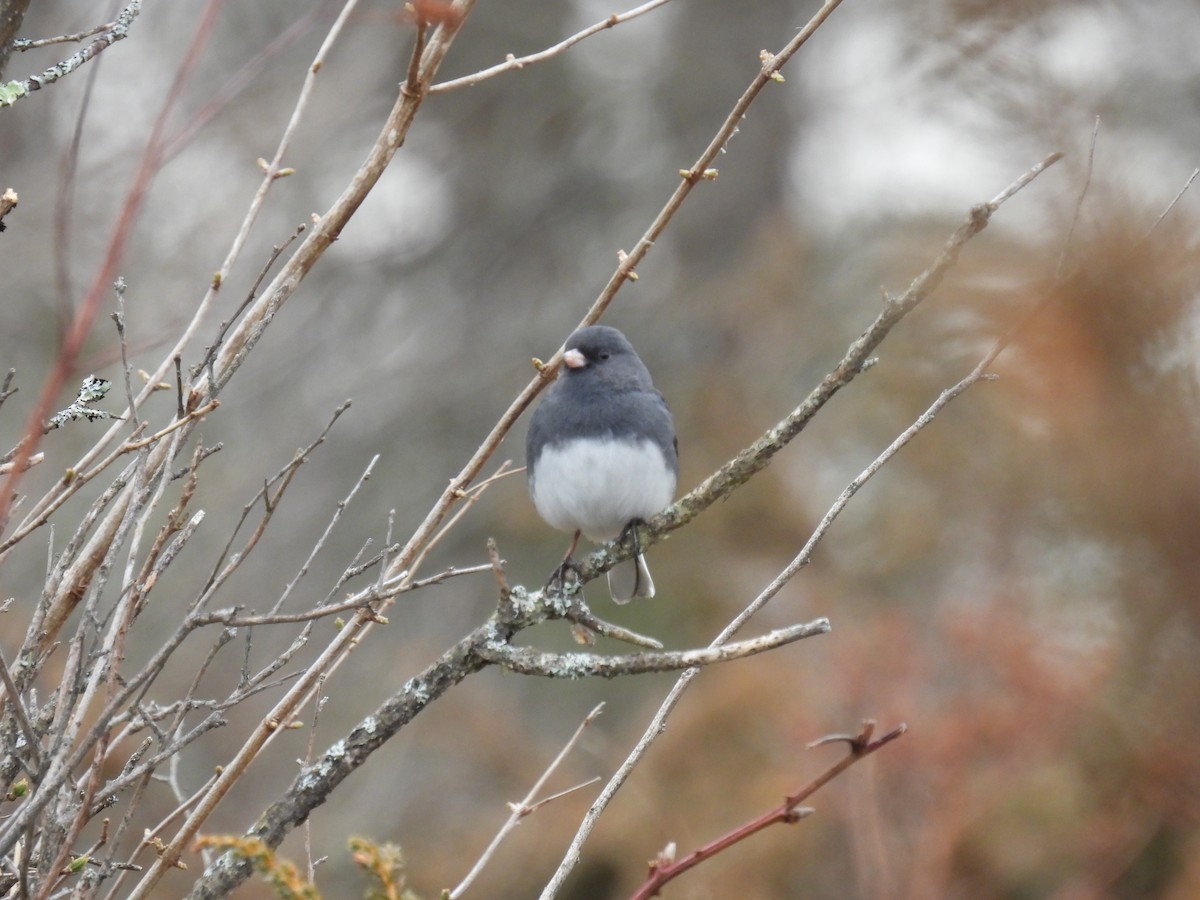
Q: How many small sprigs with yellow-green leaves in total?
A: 2